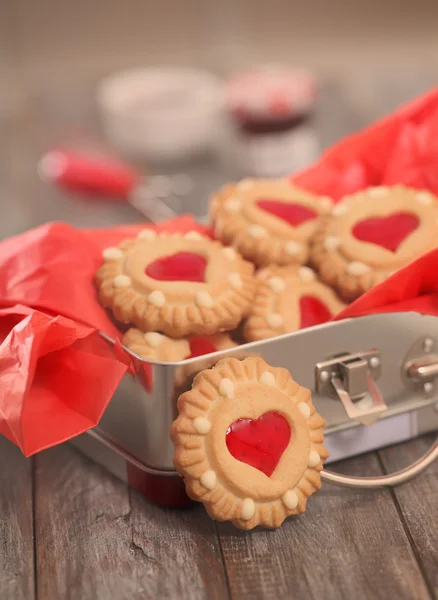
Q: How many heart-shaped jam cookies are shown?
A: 6